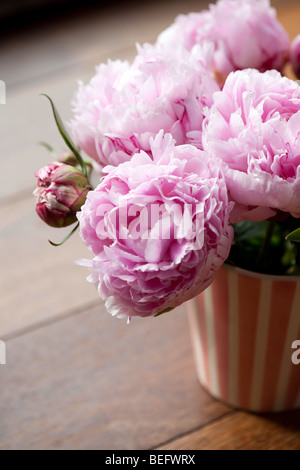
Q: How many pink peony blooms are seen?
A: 4